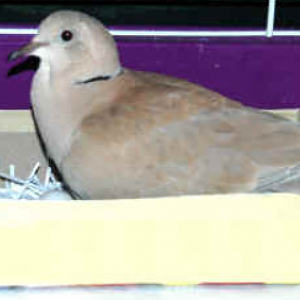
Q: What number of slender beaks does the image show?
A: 1